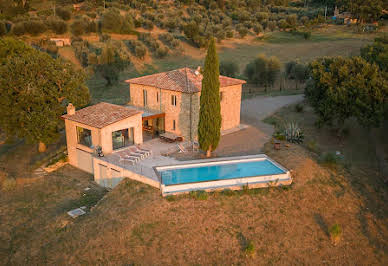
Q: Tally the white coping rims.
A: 1